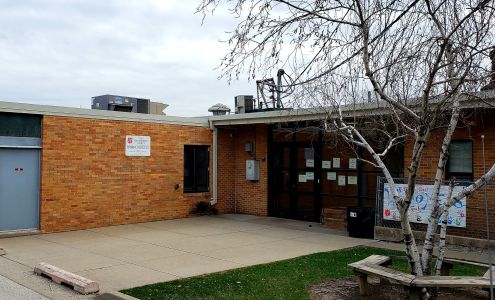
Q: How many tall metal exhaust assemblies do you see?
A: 1